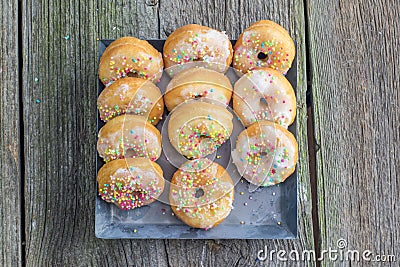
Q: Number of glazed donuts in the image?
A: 11